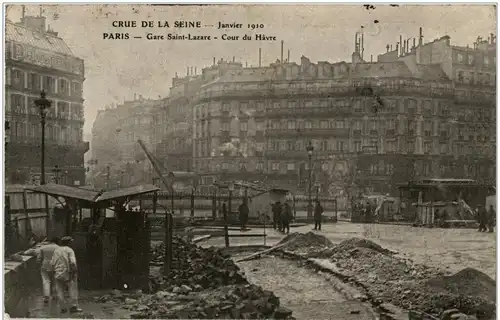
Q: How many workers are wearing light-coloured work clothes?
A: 2